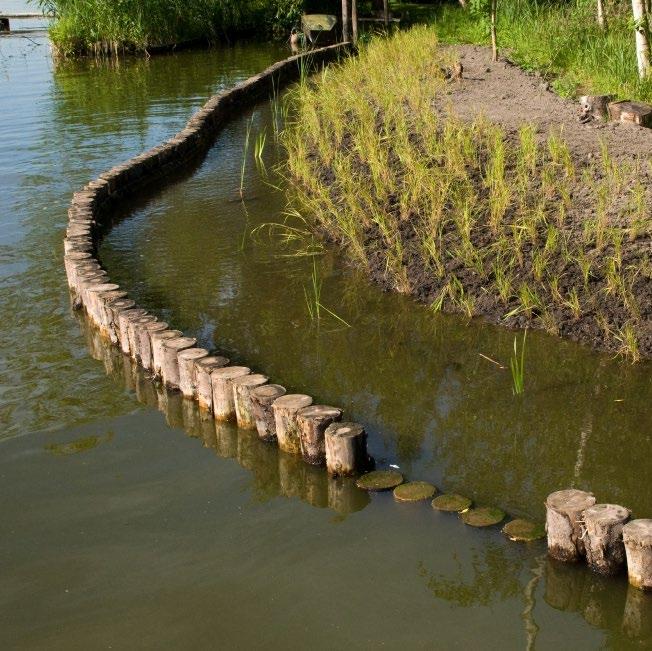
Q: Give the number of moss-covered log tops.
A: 5